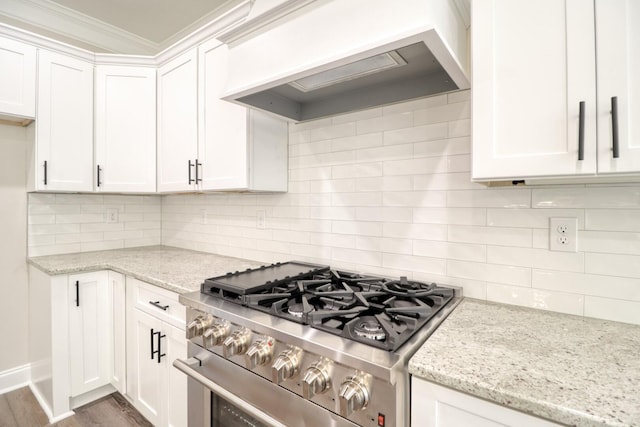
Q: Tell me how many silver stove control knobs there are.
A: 7